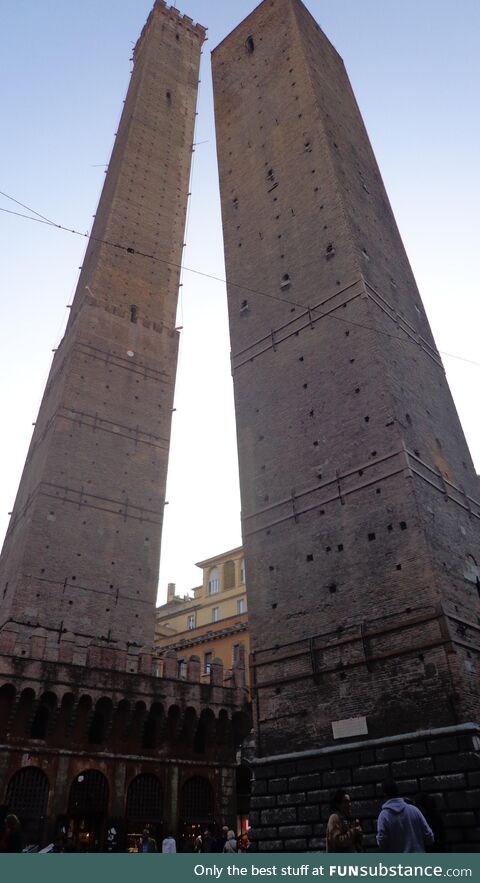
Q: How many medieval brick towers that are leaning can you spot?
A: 2